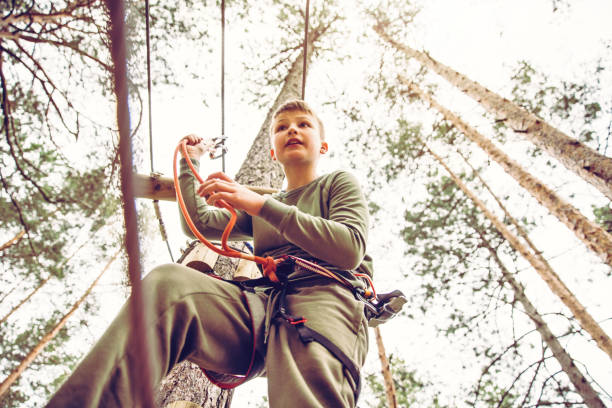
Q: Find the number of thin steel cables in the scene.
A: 3